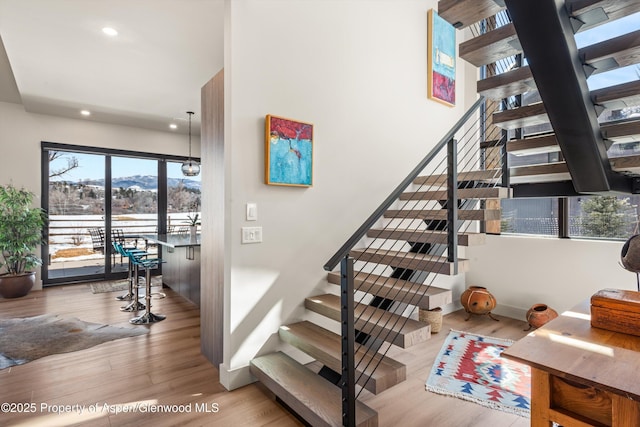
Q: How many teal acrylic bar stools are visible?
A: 3